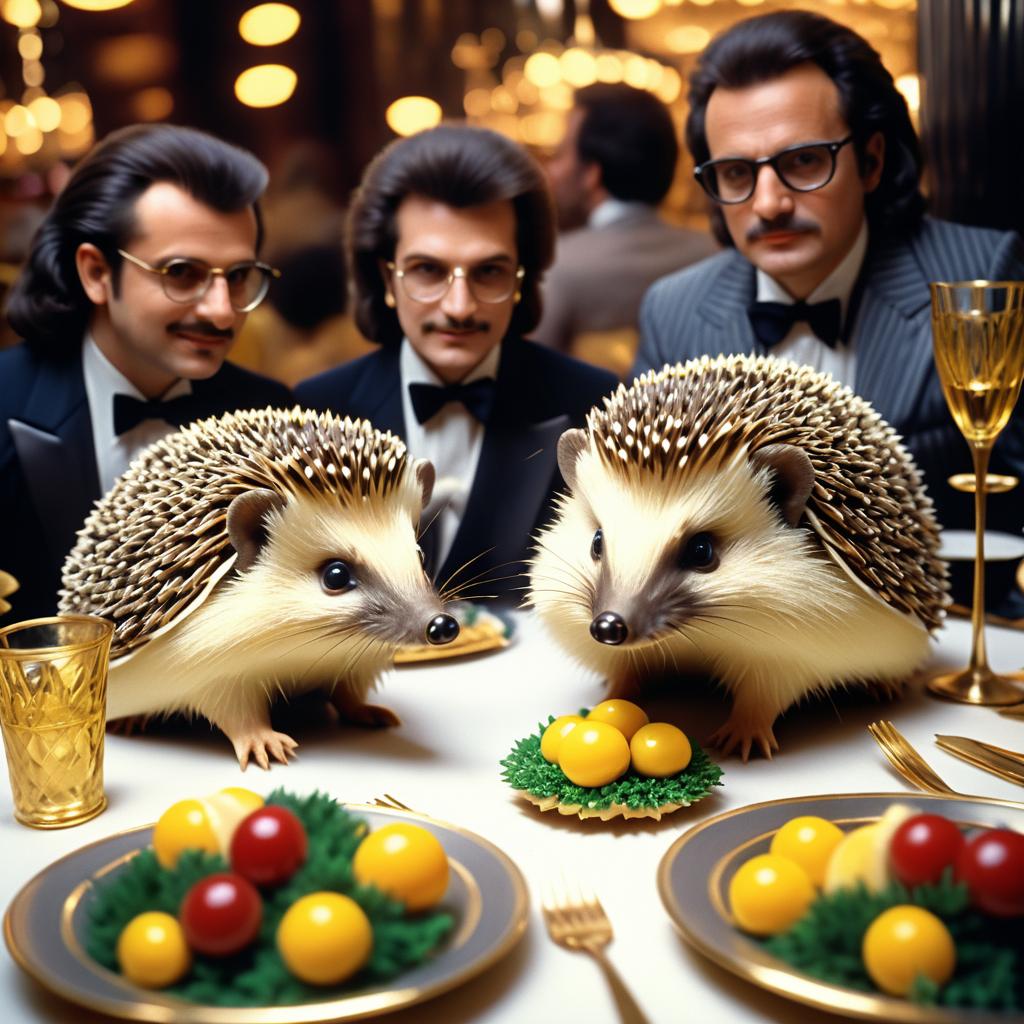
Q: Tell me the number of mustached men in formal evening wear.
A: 3